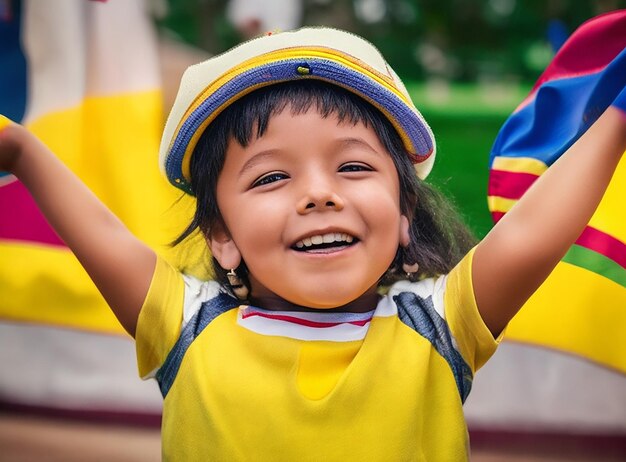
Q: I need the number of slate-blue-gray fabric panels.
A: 2